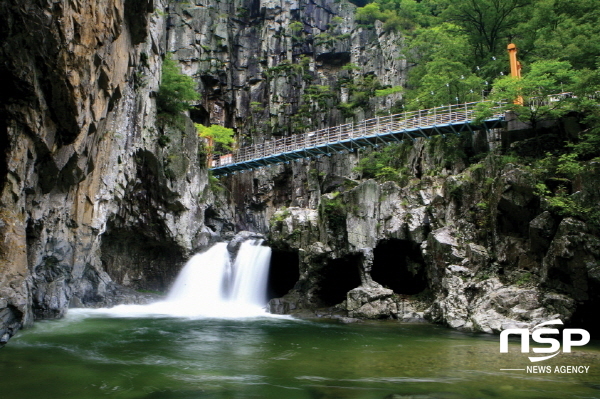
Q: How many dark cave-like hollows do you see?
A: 3